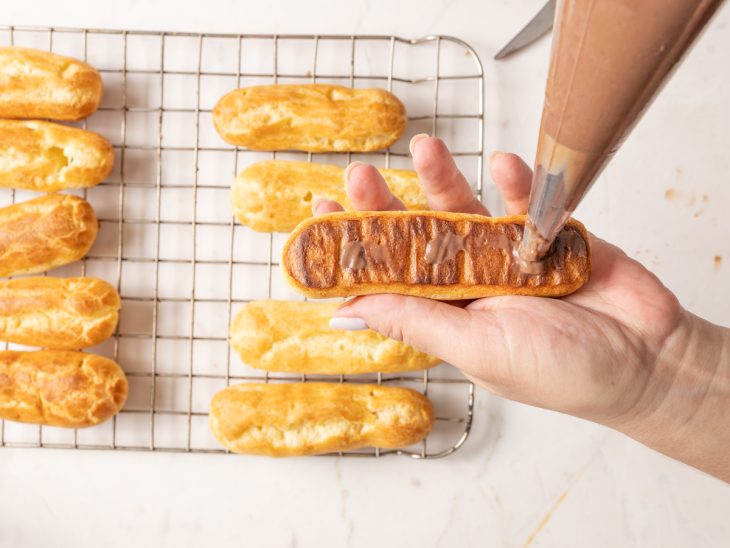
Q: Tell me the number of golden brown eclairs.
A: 10